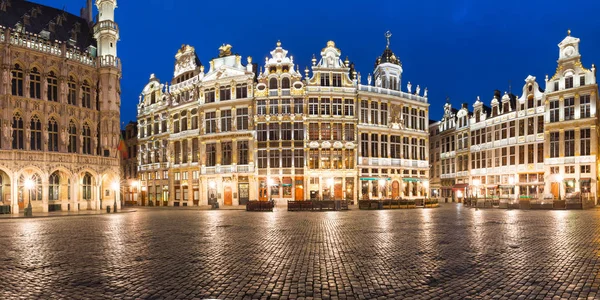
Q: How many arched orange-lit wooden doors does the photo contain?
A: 2